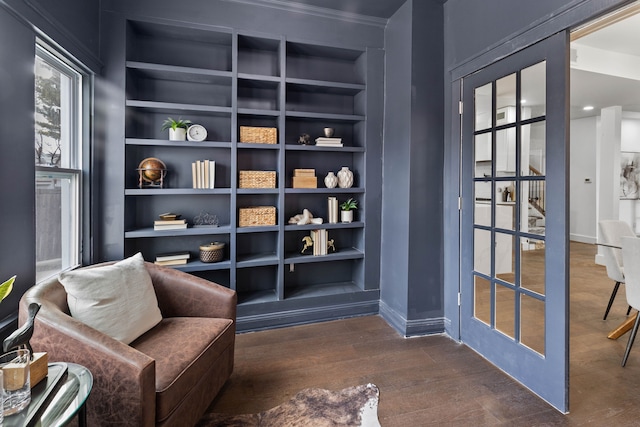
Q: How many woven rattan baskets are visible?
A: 3